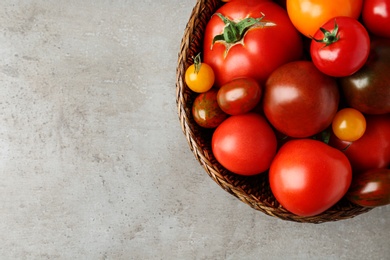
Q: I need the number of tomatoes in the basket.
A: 14